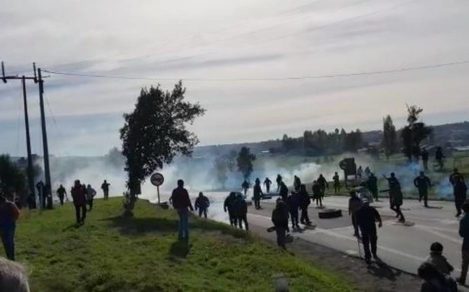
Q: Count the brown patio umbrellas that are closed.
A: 0